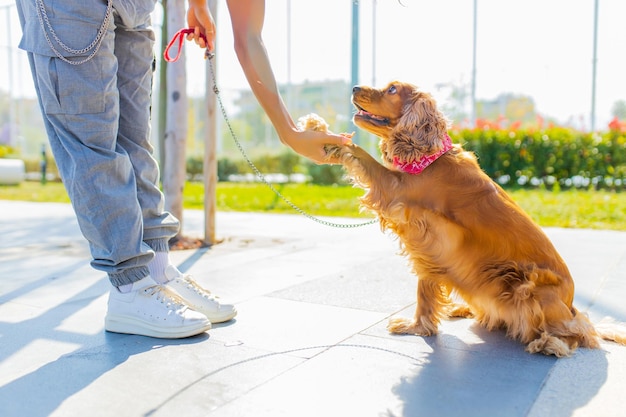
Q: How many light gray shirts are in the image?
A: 0